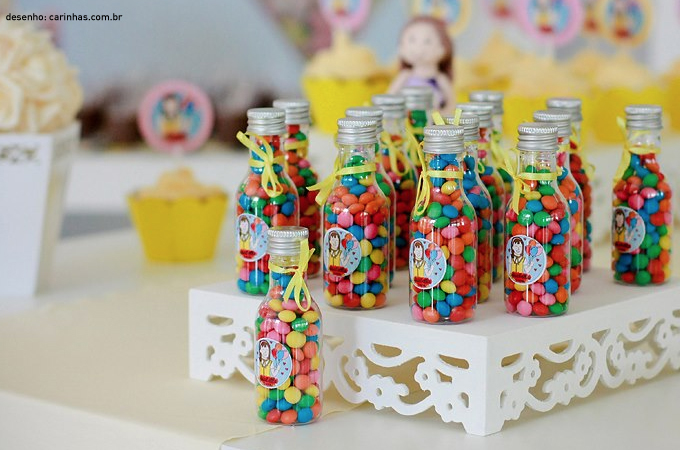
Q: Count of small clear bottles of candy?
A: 15